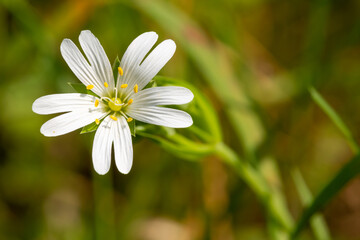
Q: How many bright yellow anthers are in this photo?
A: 10